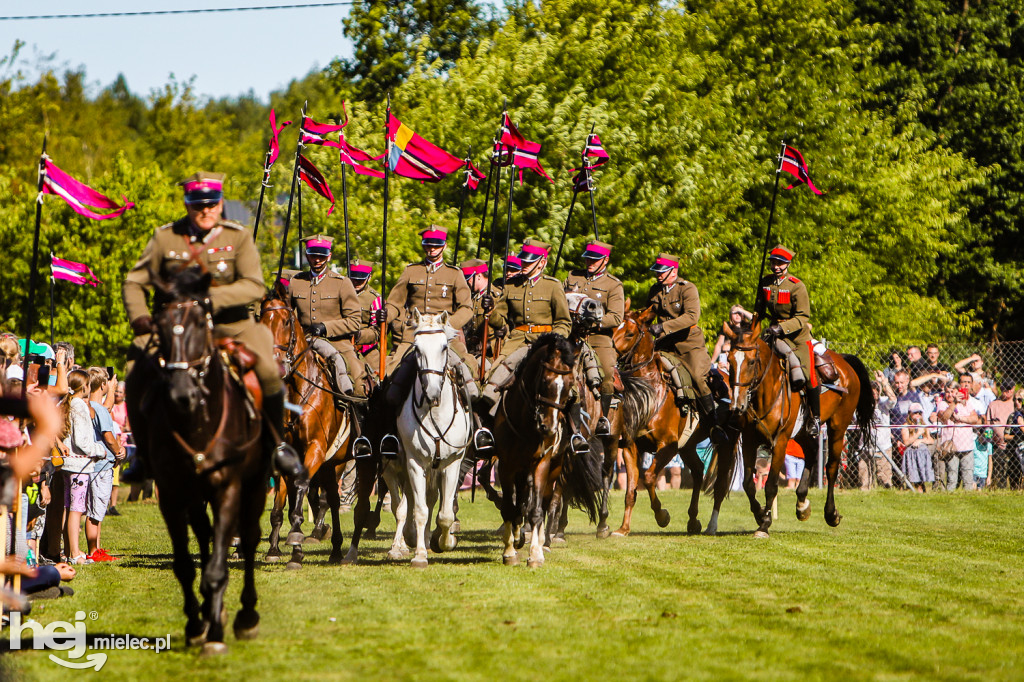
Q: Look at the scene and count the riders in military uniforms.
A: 11